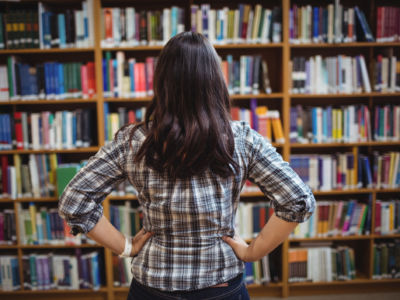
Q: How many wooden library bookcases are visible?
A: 3